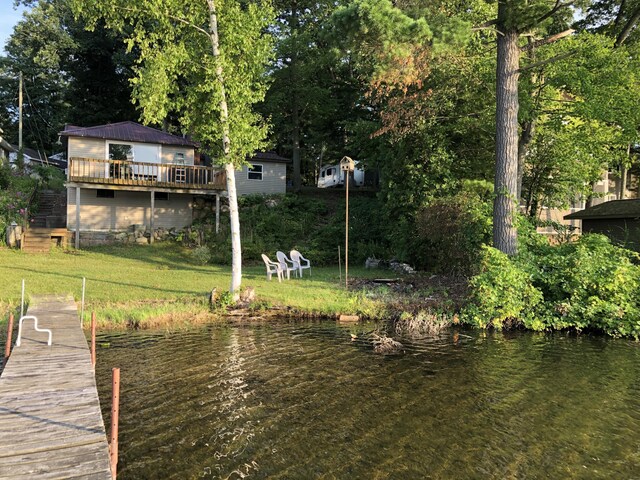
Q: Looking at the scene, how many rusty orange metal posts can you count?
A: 3